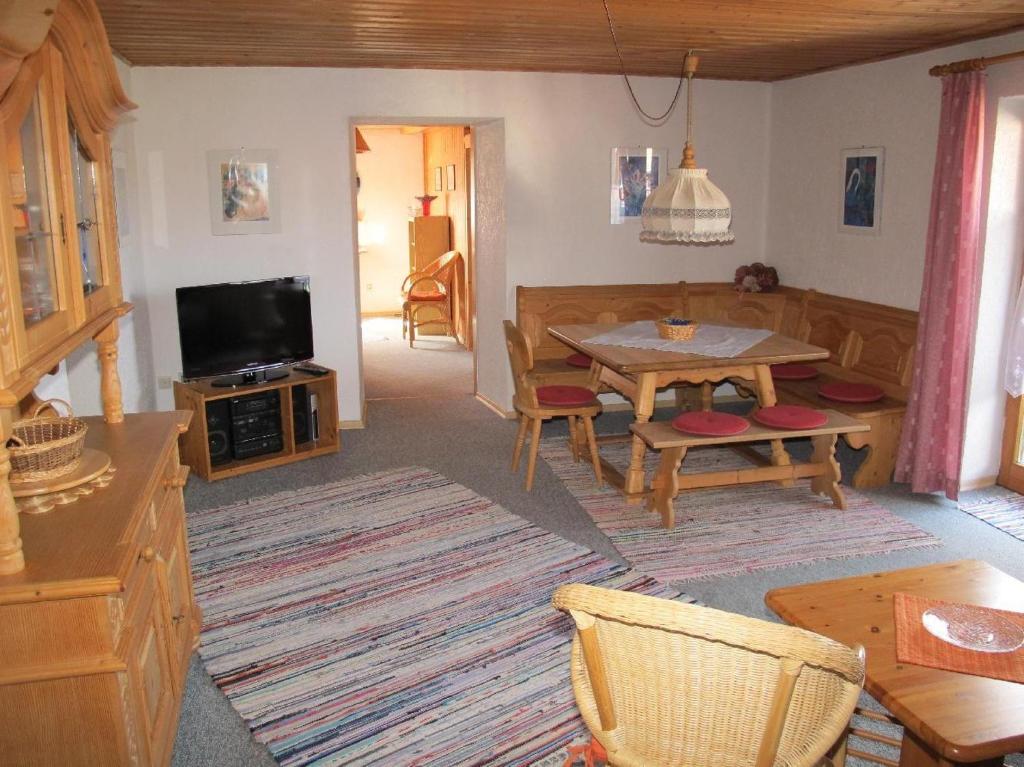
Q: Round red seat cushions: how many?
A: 6